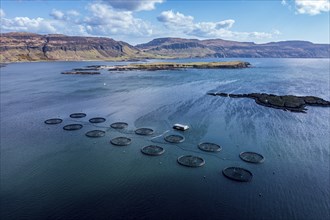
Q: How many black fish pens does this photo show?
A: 14